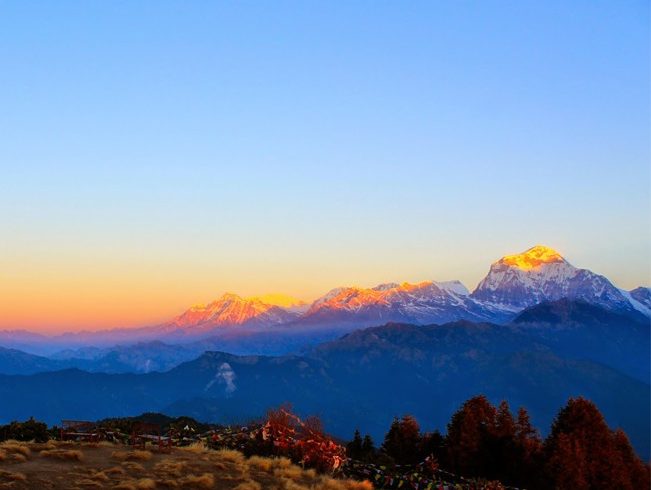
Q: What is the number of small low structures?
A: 2